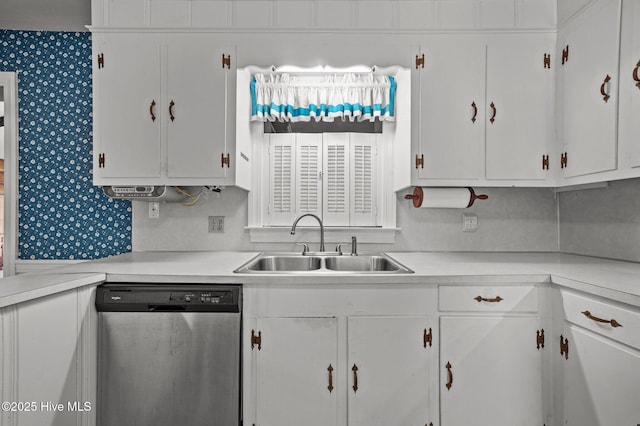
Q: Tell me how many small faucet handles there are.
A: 2